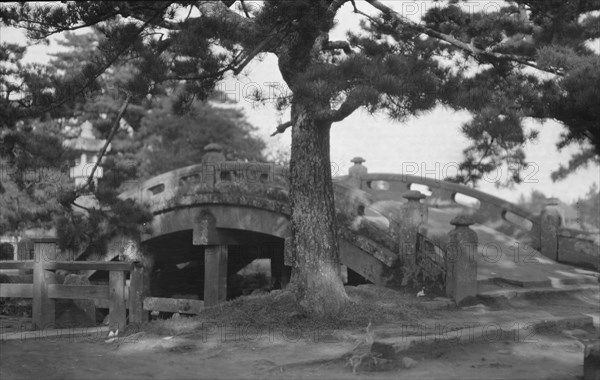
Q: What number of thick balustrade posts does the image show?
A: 5